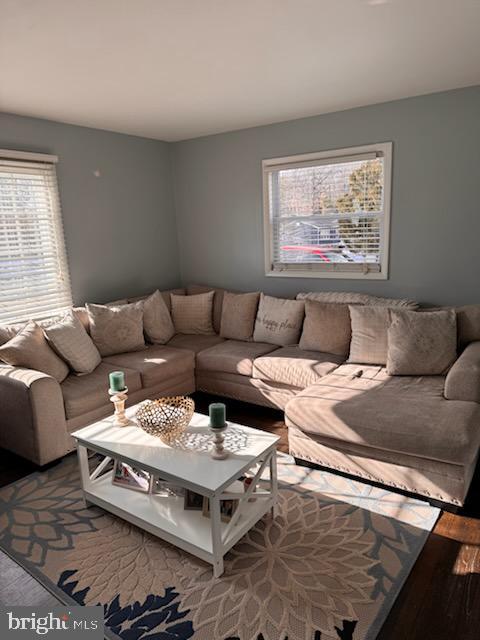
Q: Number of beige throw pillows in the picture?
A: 10